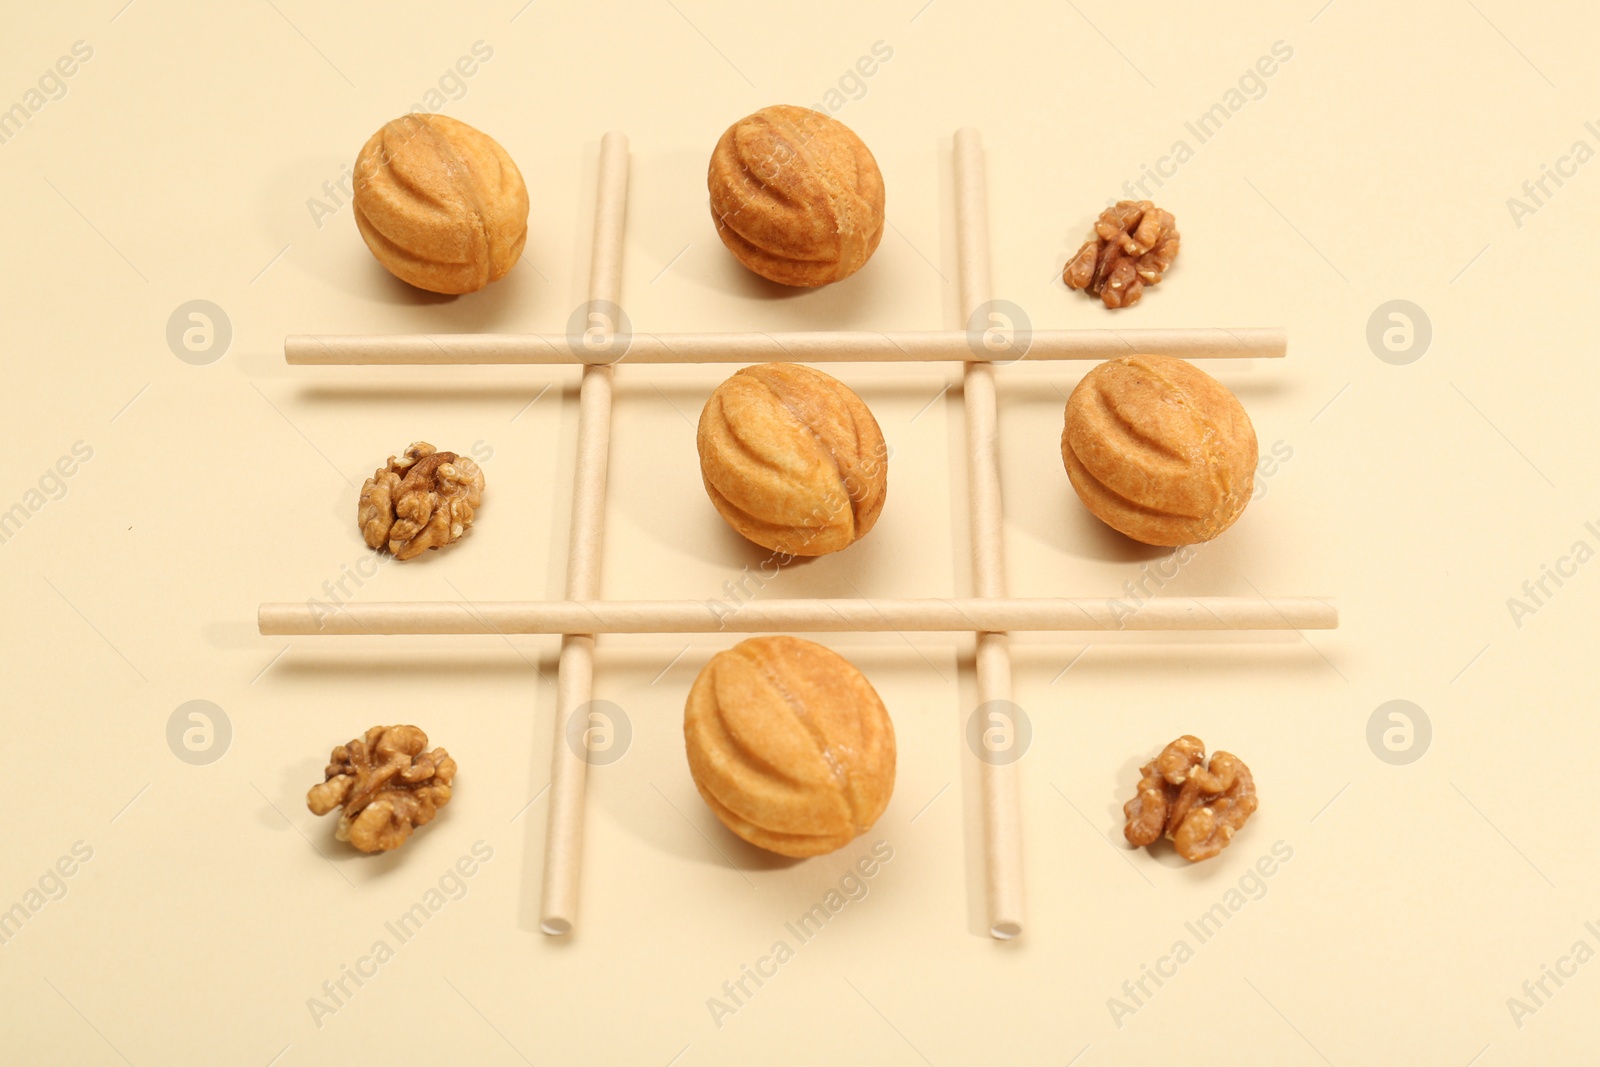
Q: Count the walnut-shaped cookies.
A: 5